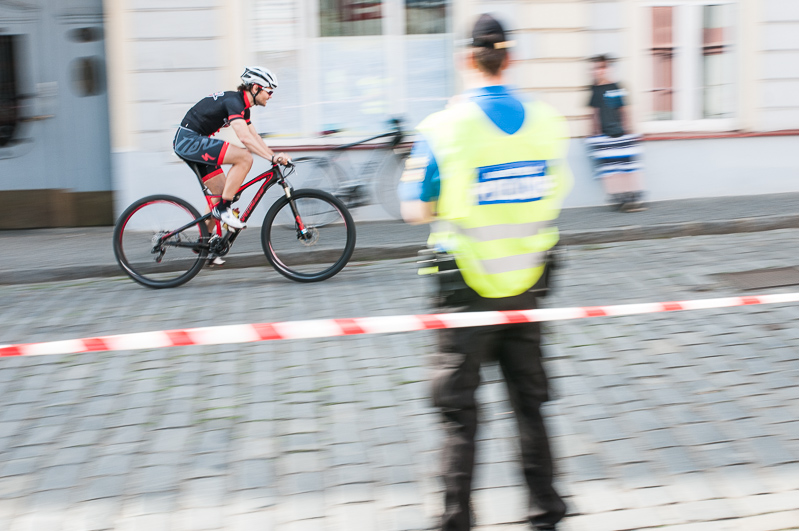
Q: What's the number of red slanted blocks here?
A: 10